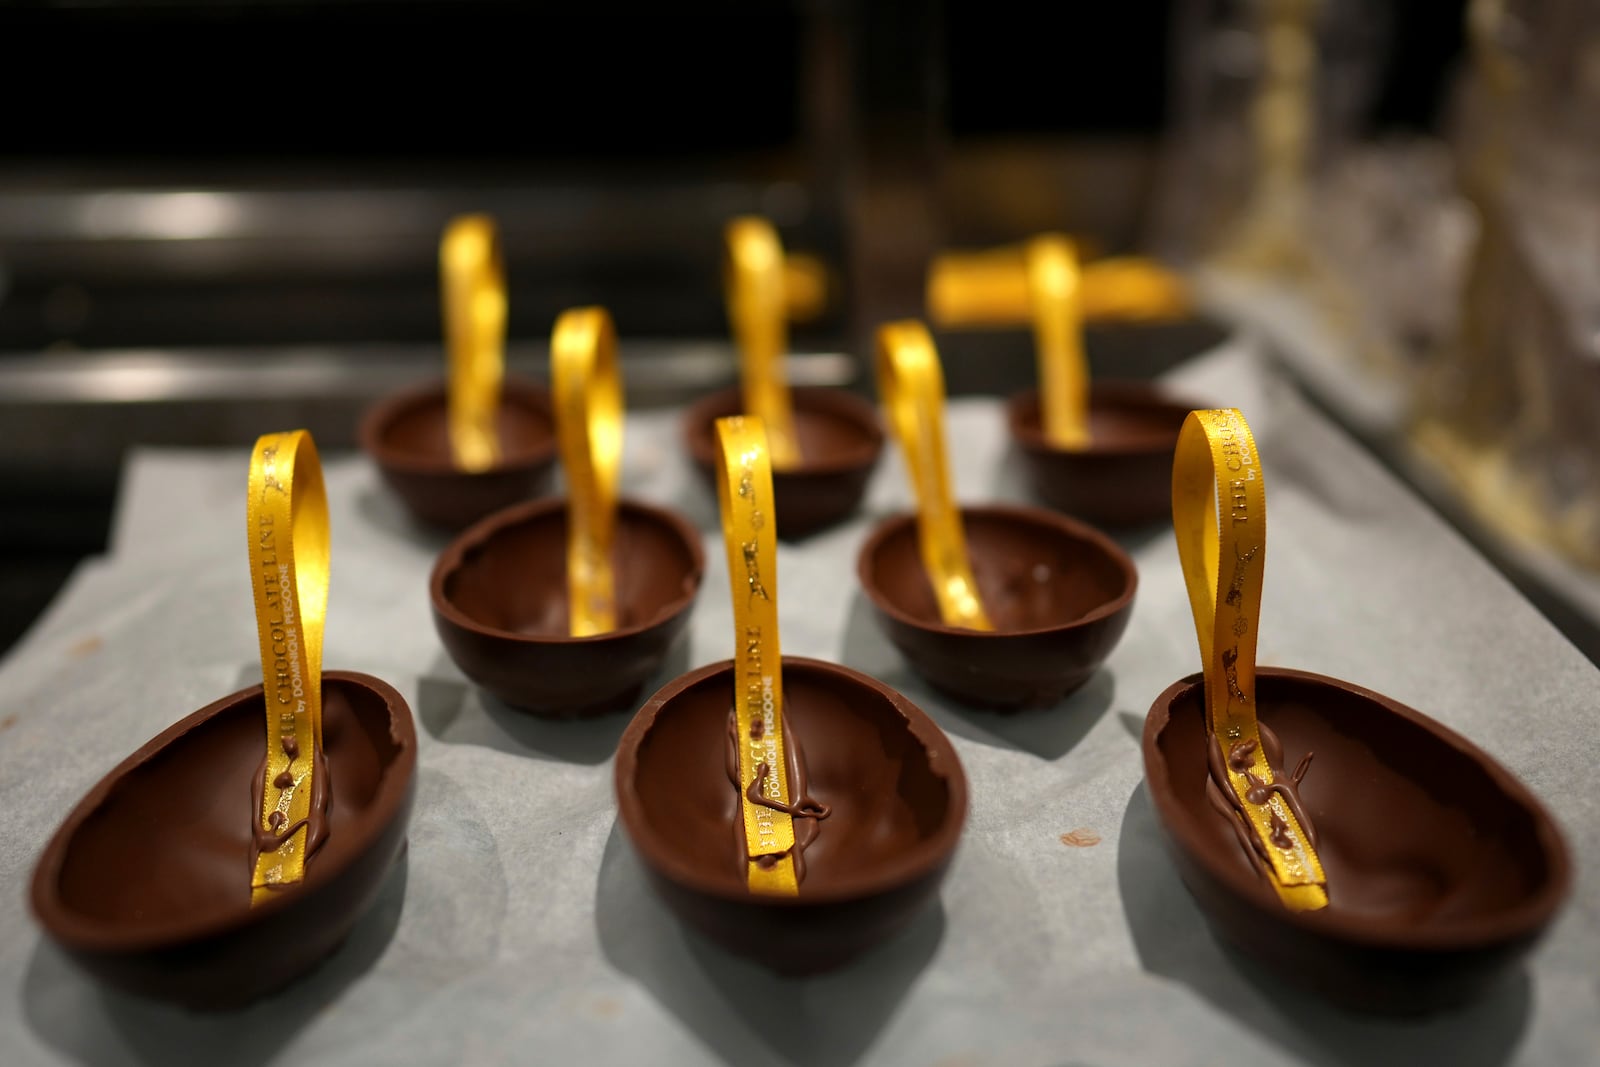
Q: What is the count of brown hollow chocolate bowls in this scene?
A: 8